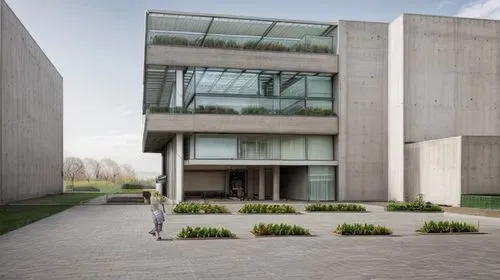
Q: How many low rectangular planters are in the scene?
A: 8